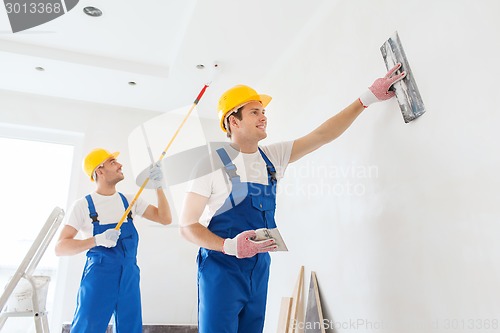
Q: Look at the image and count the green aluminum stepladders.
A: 0